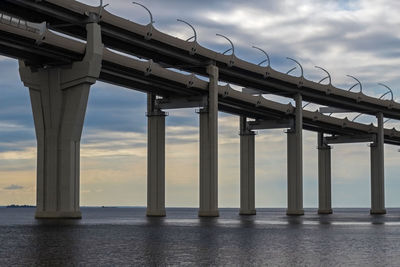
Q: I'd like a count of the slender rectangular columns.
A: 6